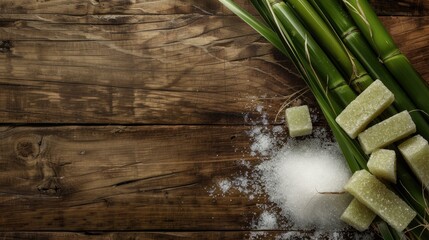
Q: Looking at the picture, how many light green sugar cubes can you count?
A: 7